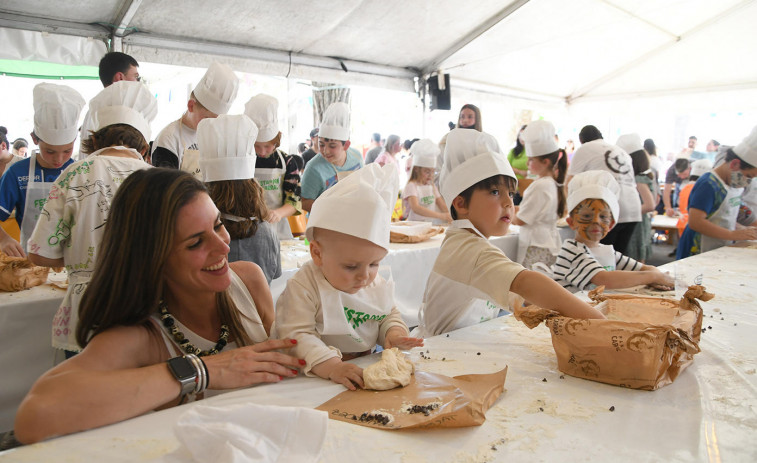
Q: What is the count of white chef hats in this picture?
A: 14